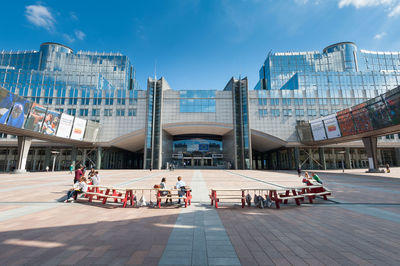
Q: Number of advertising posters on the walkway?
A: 12